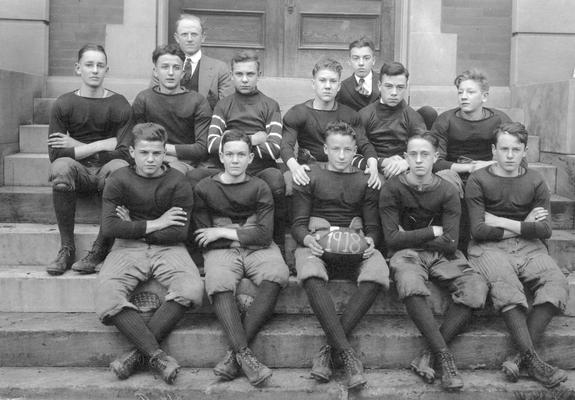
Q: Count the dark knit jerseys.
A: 11